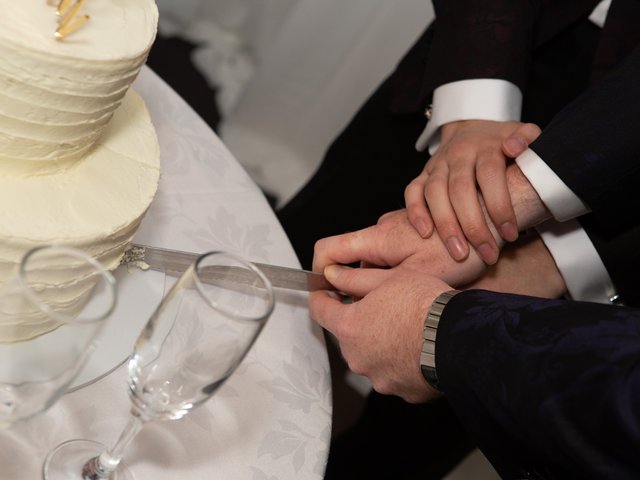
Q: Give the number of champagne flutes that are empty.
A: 2